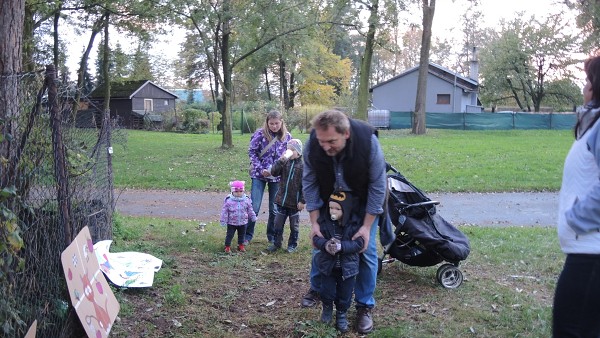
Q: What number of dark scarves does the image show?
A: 1